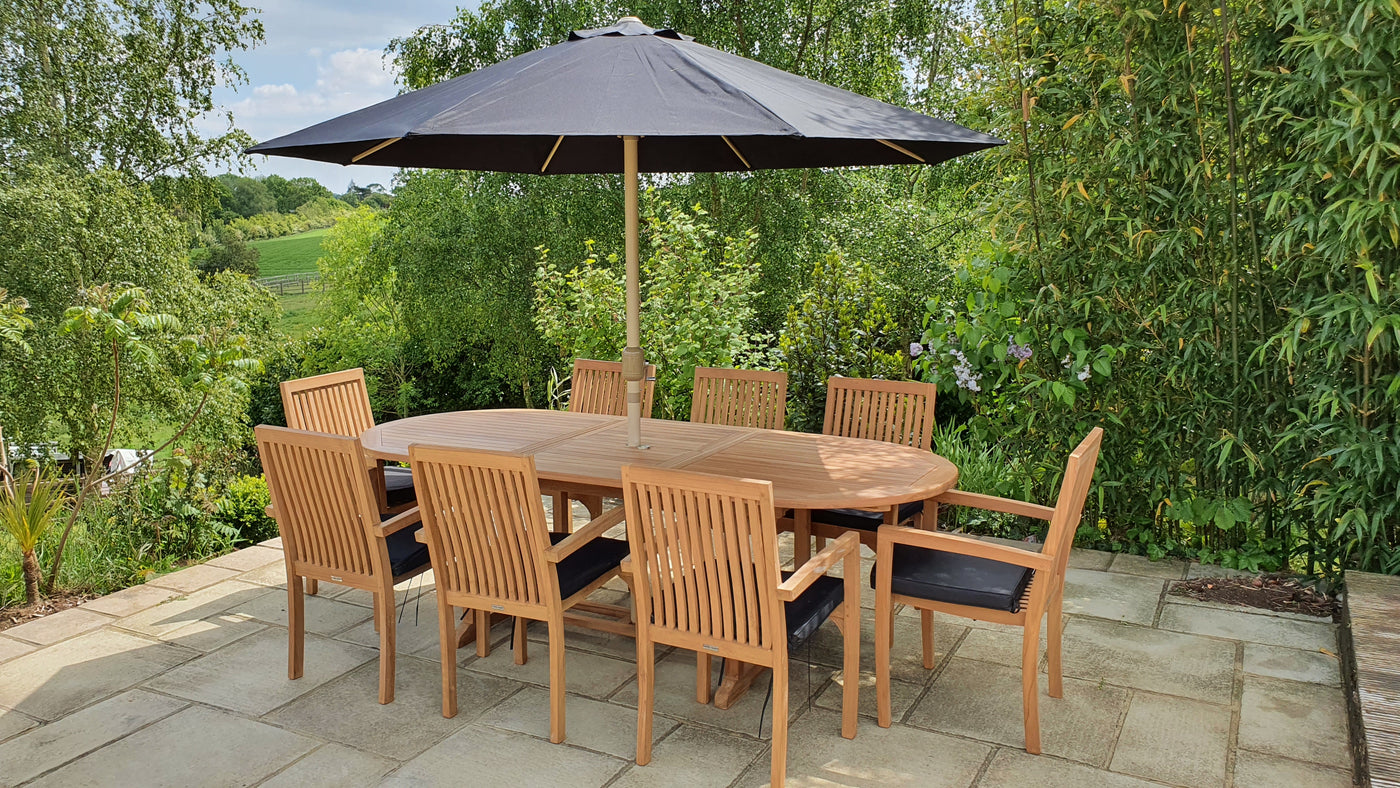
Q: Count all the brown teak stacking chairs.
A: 8